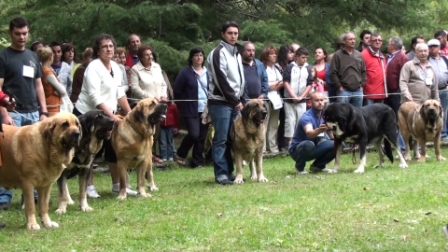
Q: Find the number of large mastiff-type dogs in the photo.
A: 6